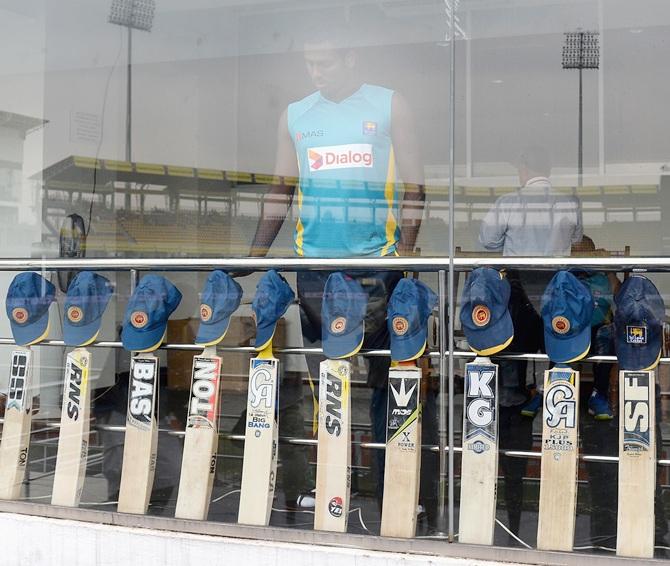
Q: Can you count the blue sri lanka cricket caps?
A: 10